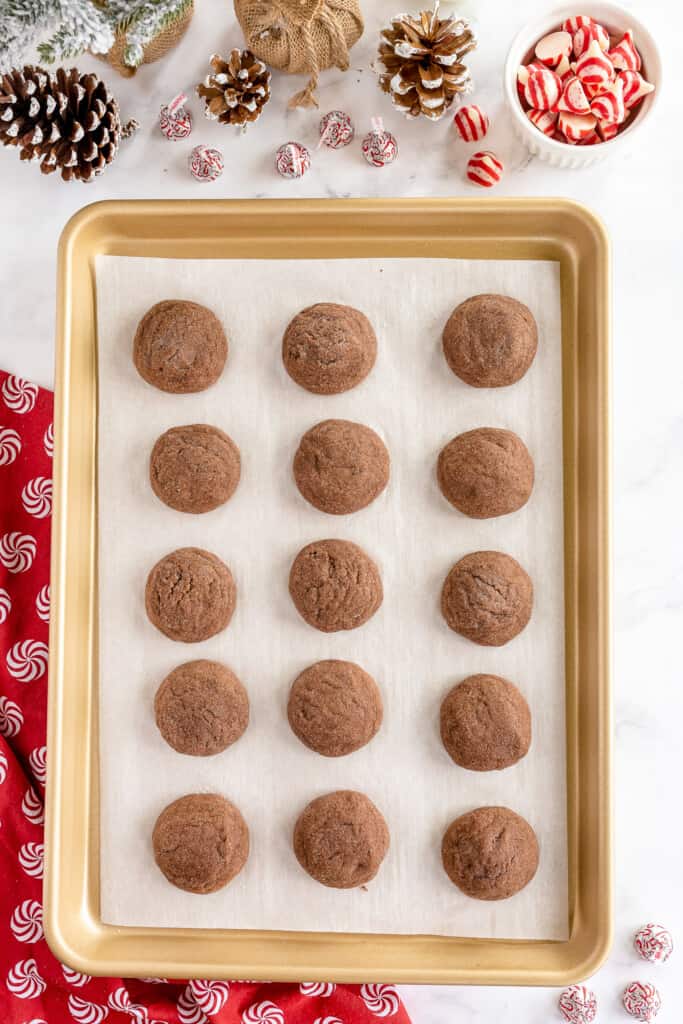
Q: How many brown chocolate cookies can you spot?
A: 15